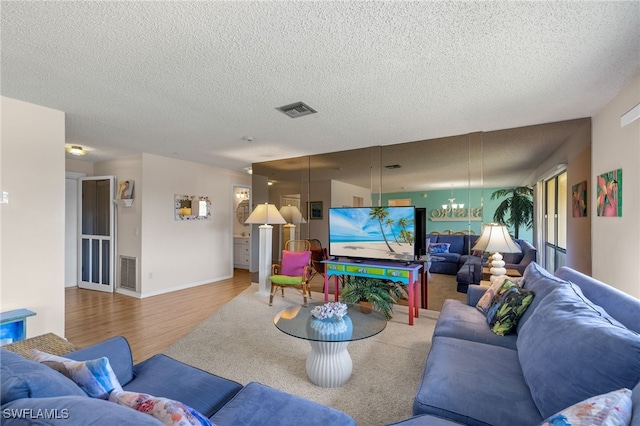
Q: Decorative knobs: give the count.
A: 3